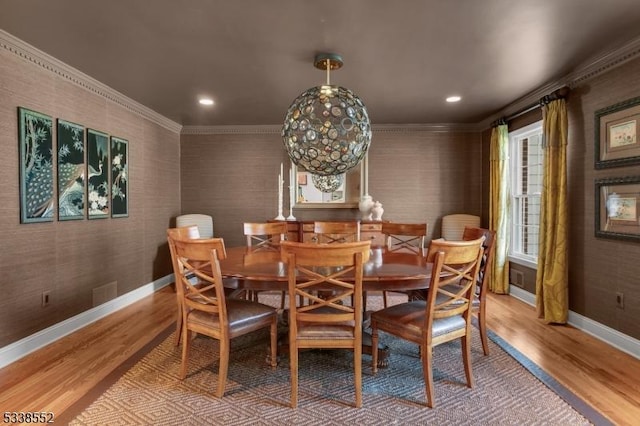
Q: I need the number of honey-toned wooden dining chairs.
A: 8